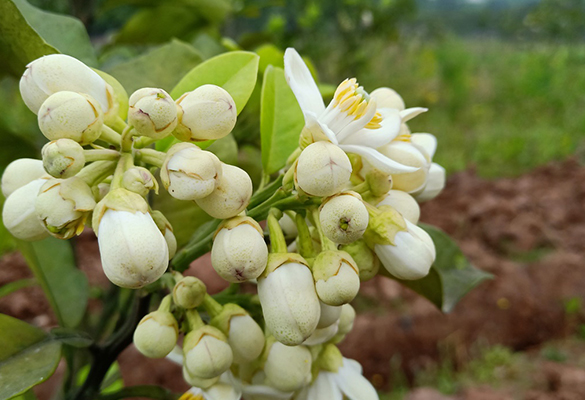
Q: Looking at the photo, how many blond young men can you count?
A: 0